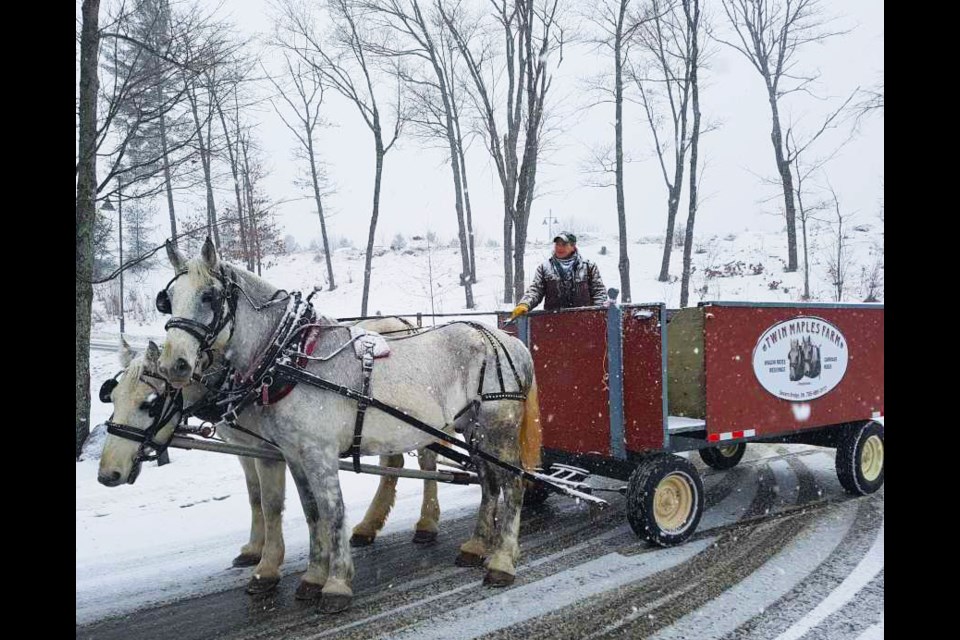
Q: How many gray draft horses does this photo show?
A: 2